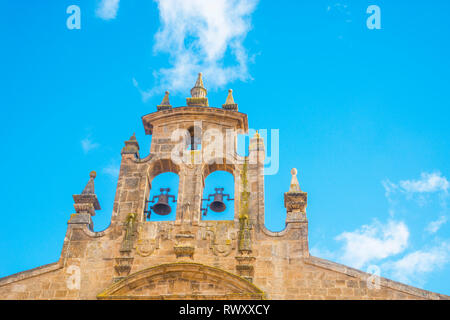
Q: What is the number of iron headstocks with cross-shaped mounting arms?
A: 2